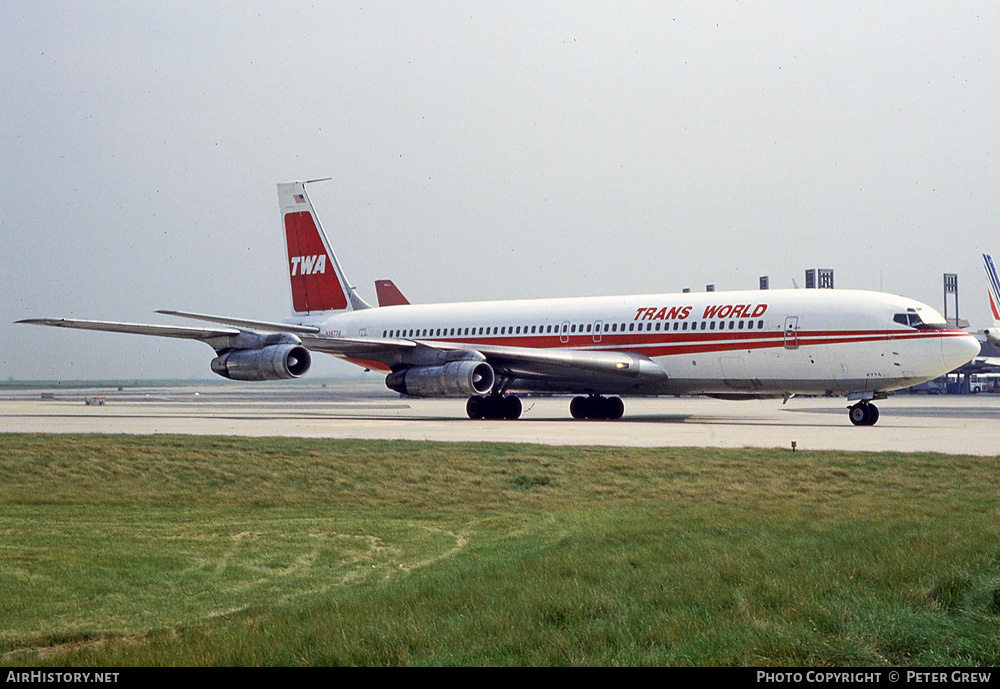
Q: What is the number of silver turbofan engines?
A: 2